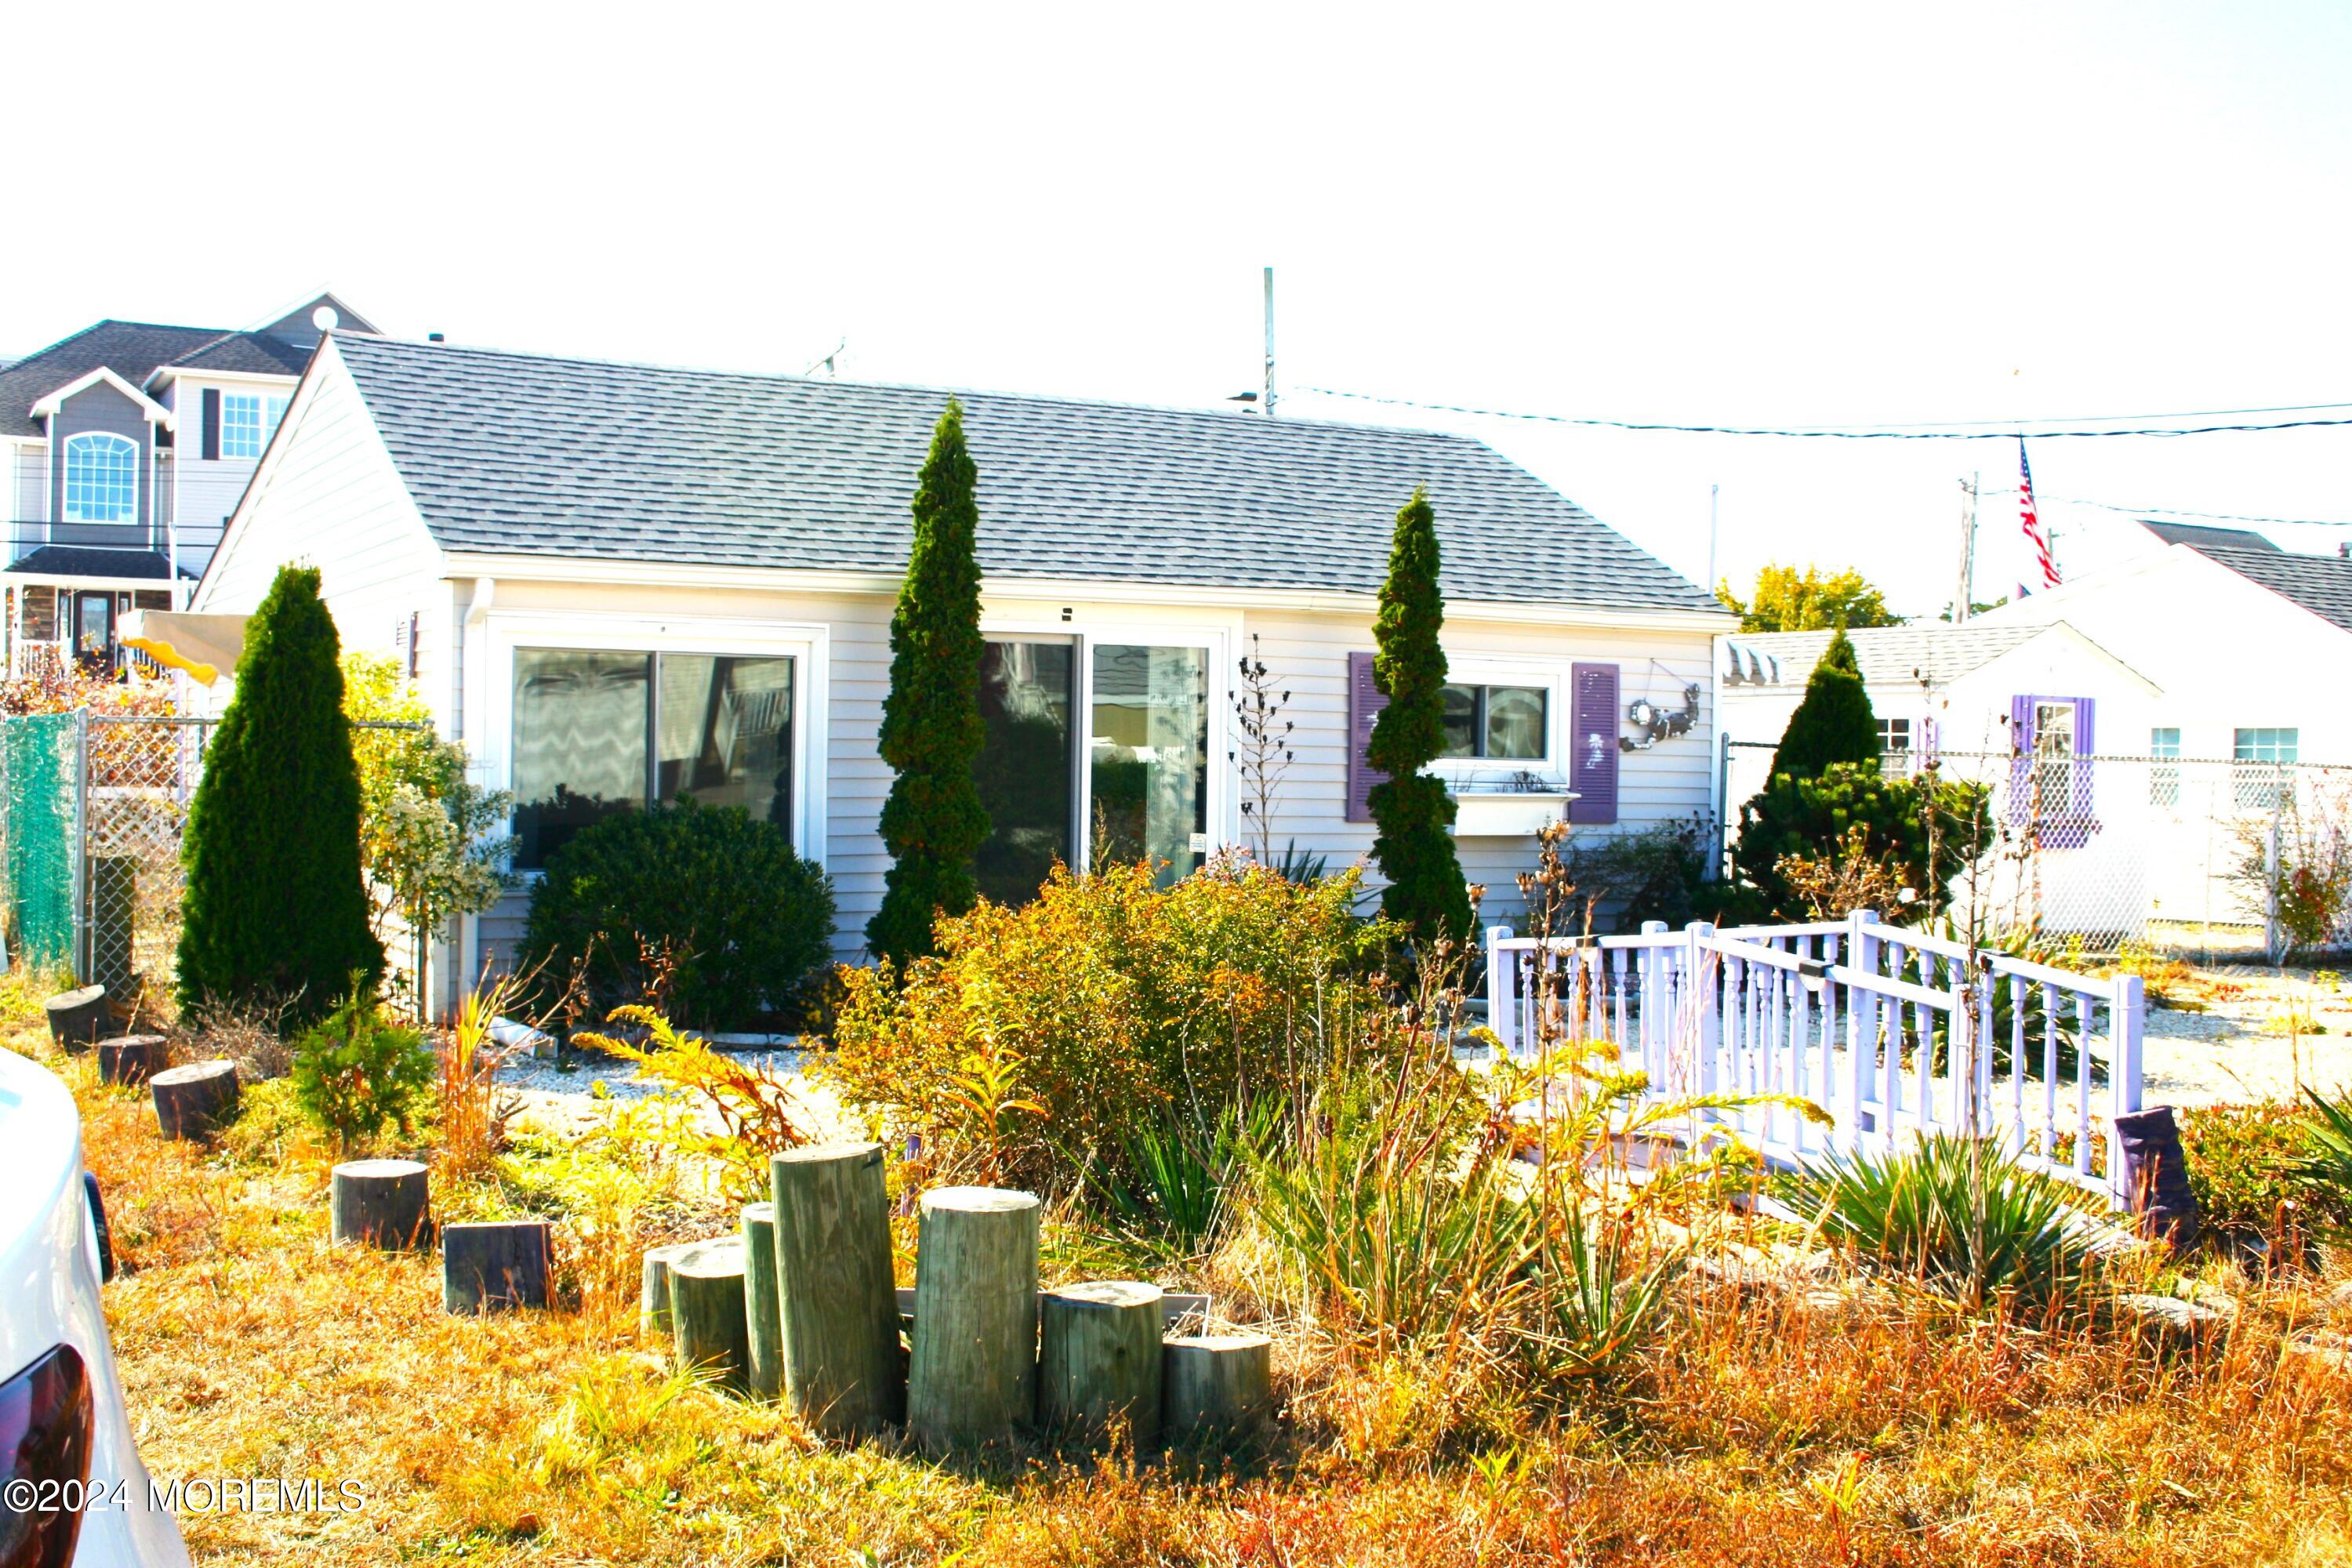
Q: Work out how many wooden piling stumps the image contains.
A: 12